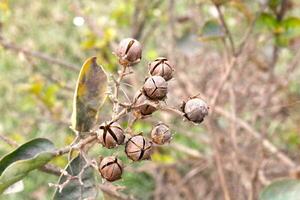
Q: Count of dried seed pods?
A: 9